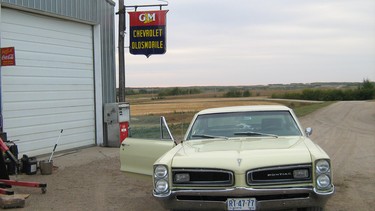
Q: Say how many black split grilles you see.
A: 2